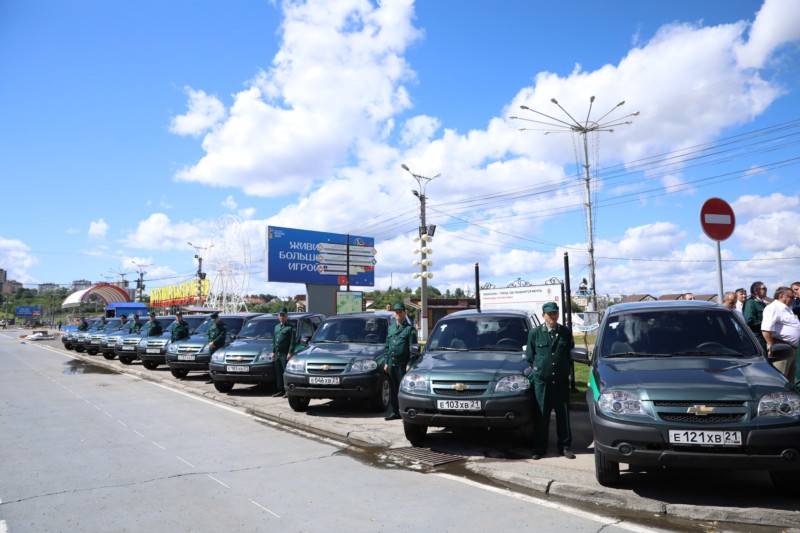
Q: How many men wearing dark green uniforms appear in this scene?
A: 11